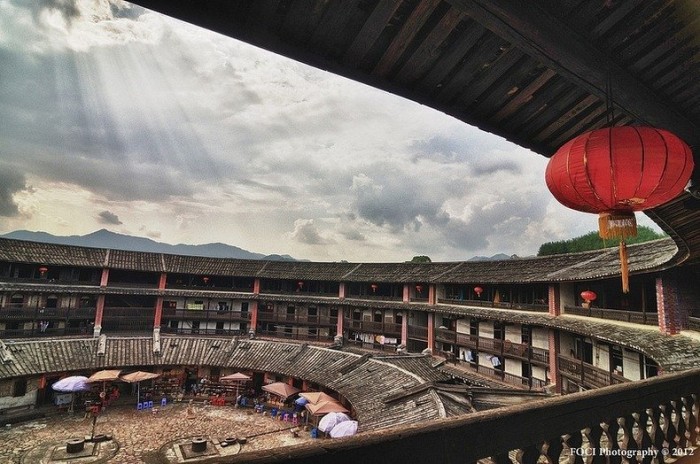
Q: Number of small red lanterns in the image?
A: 7